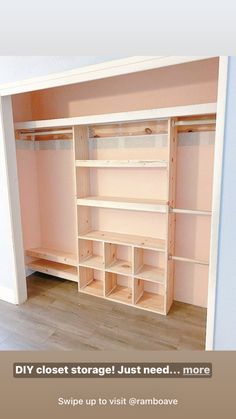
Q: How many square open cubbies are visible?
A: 6